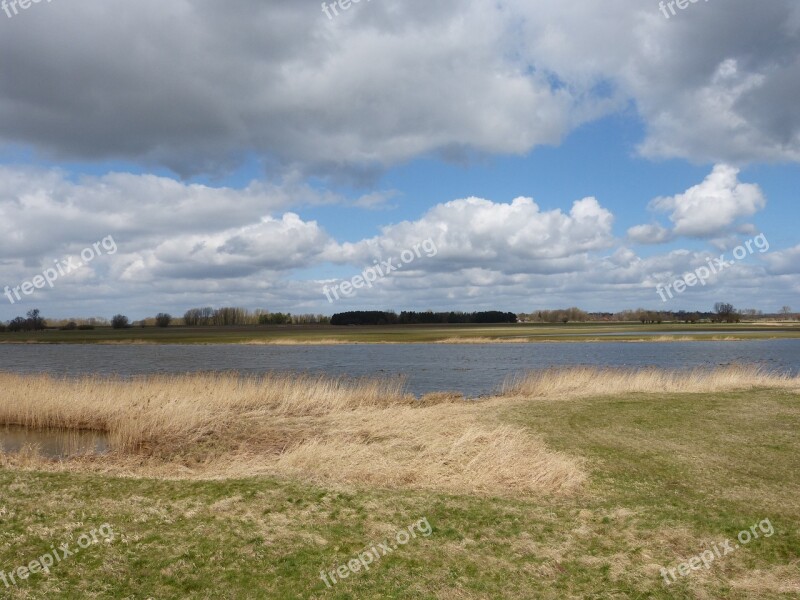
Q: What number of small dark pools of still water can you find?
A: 1